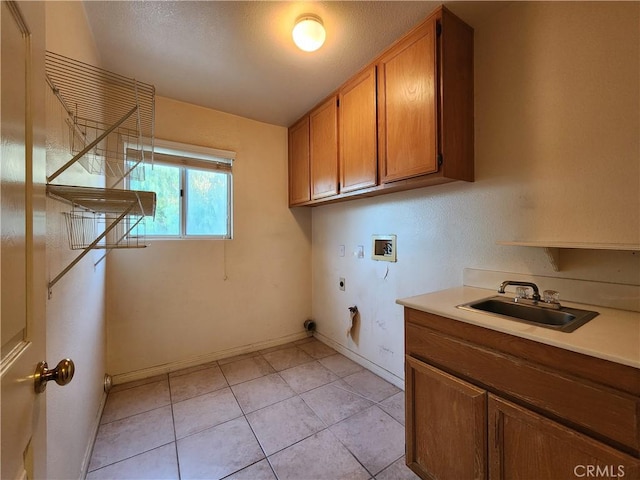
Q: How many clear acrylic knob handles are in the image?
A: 2